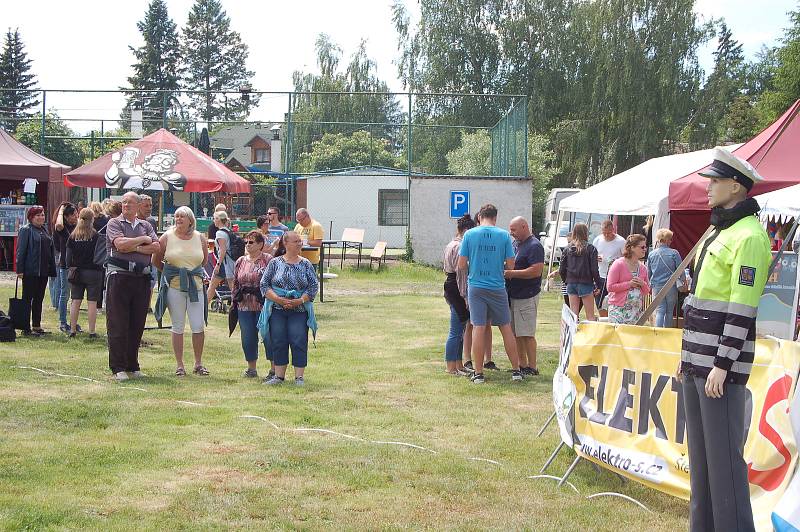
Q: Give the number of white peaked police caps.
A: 1